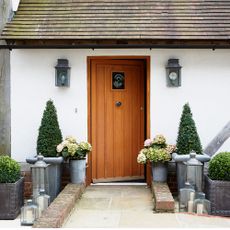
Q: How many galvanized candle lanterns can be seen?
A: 6